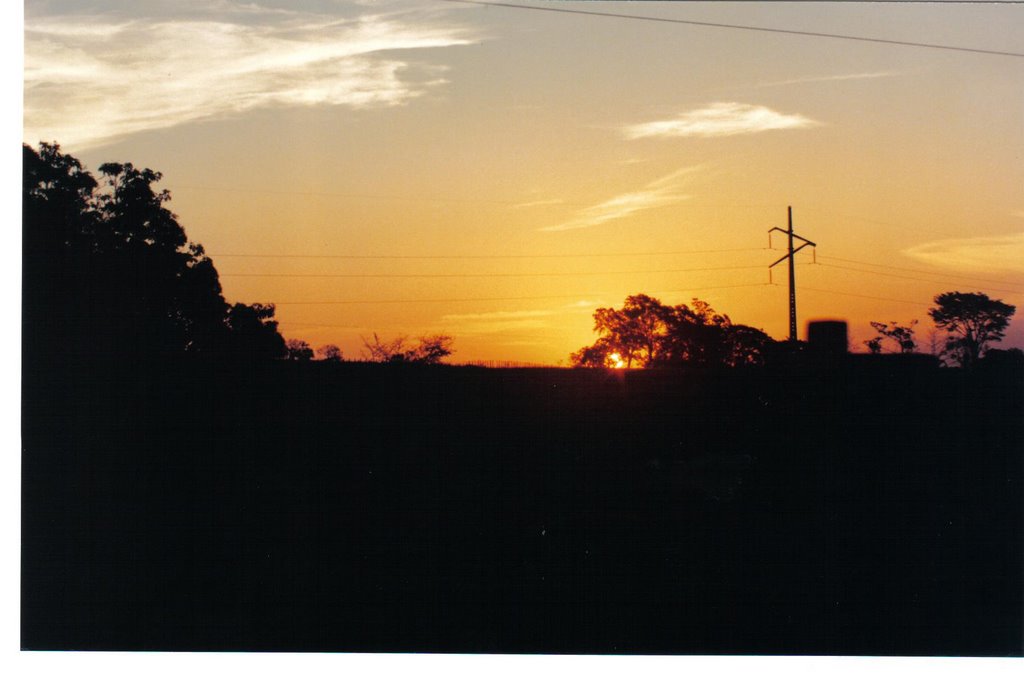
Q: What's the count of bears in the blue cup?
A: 0